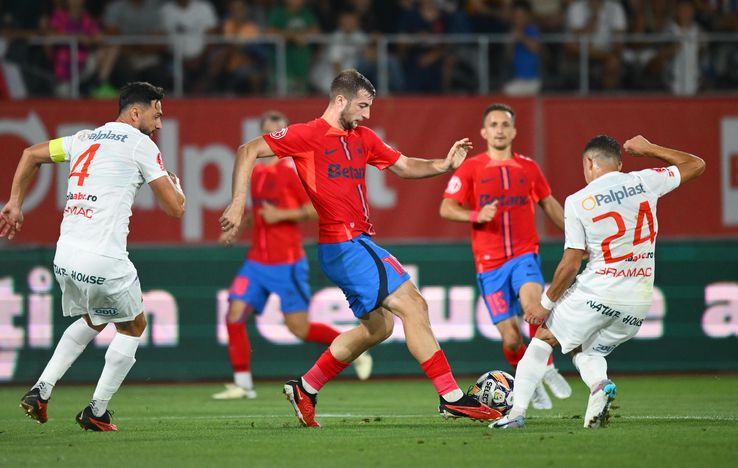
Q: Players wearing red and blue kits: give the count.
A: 3